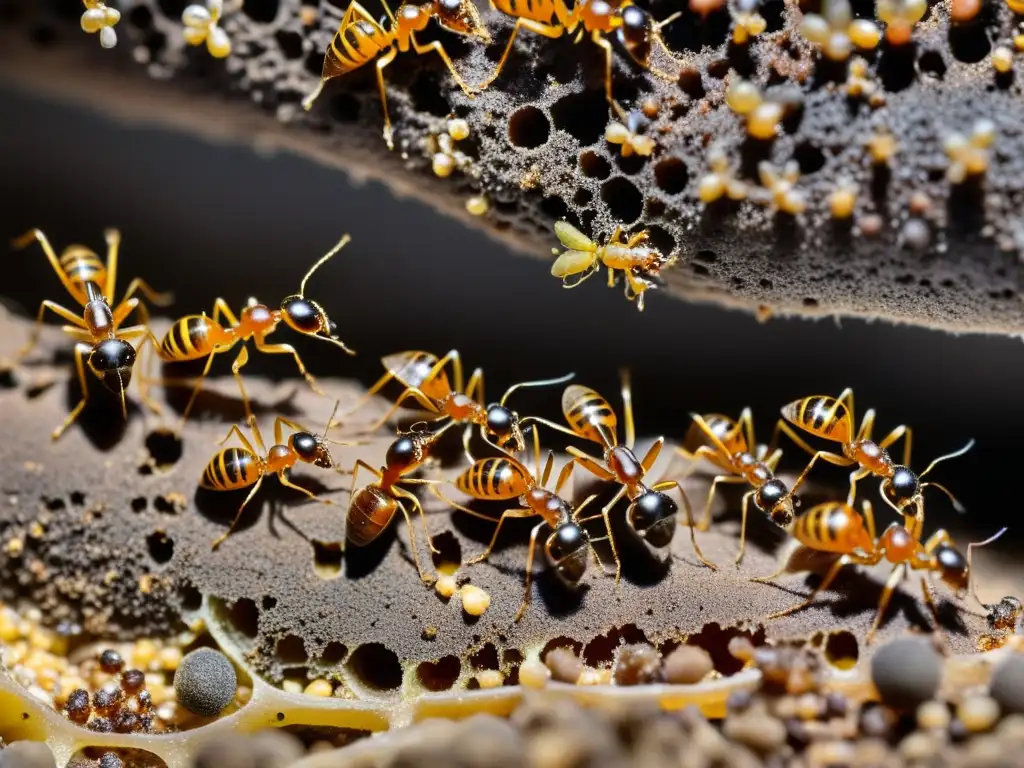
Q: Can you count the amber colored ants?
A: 12